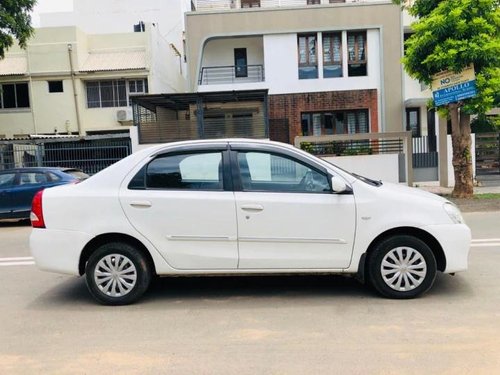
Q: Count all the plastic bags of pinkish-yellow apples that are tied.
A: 0